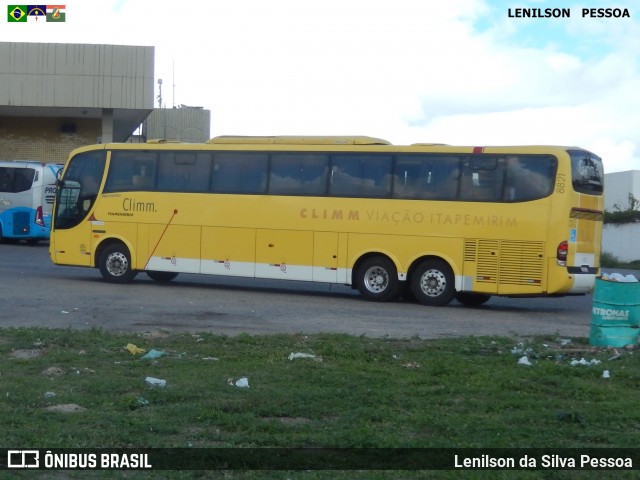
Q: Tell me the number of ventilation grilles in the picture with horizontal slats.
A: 3